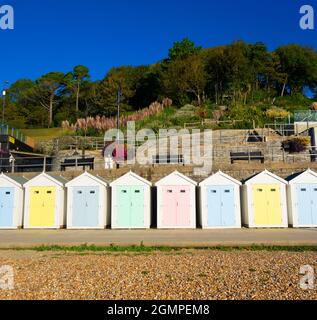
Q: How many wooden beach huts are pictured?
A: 8